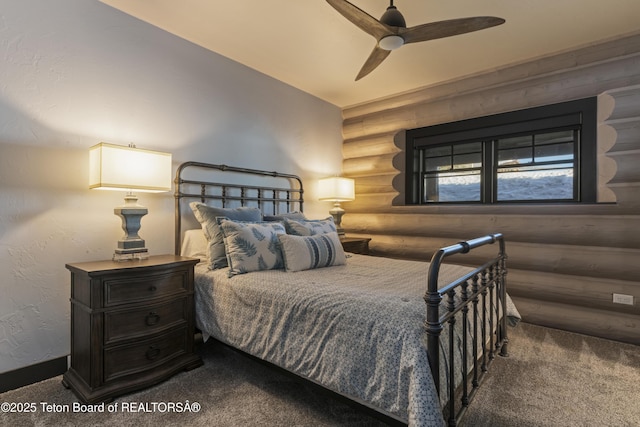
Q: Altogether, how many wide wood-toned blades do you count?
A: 3